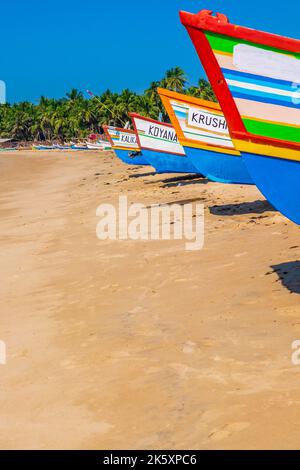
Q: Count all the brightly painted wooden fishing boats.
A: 4